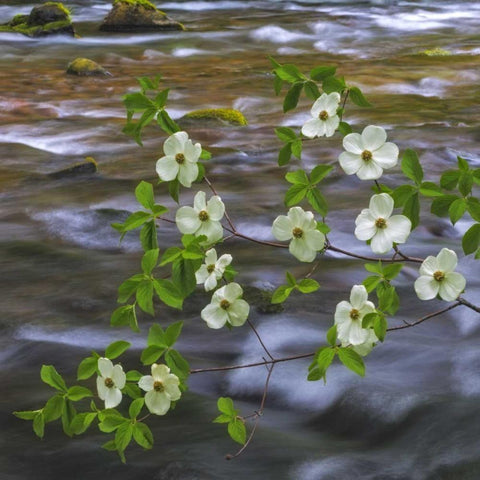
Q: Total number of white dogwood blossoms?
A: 12